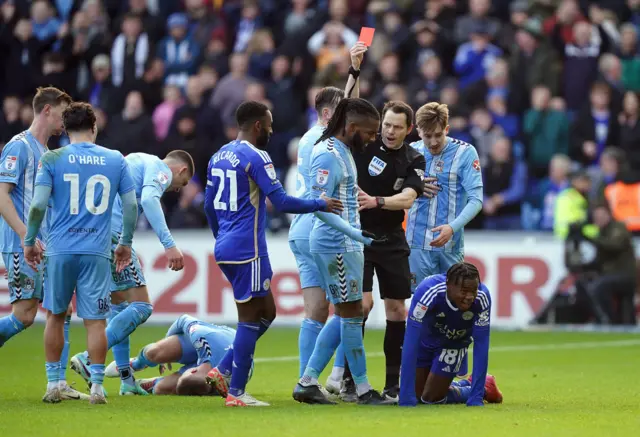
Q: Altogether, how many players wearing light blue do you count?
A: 7